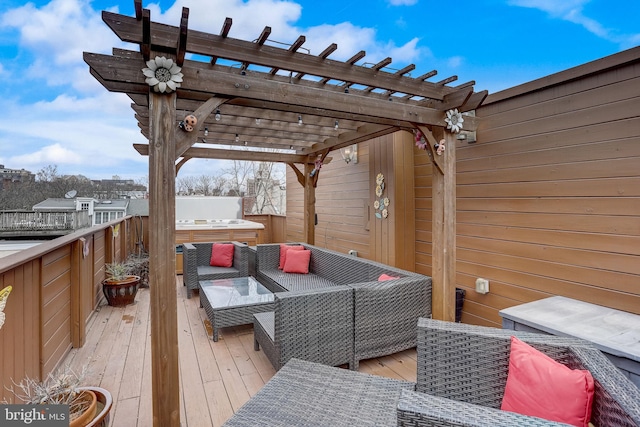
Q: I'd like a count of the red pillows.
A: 5